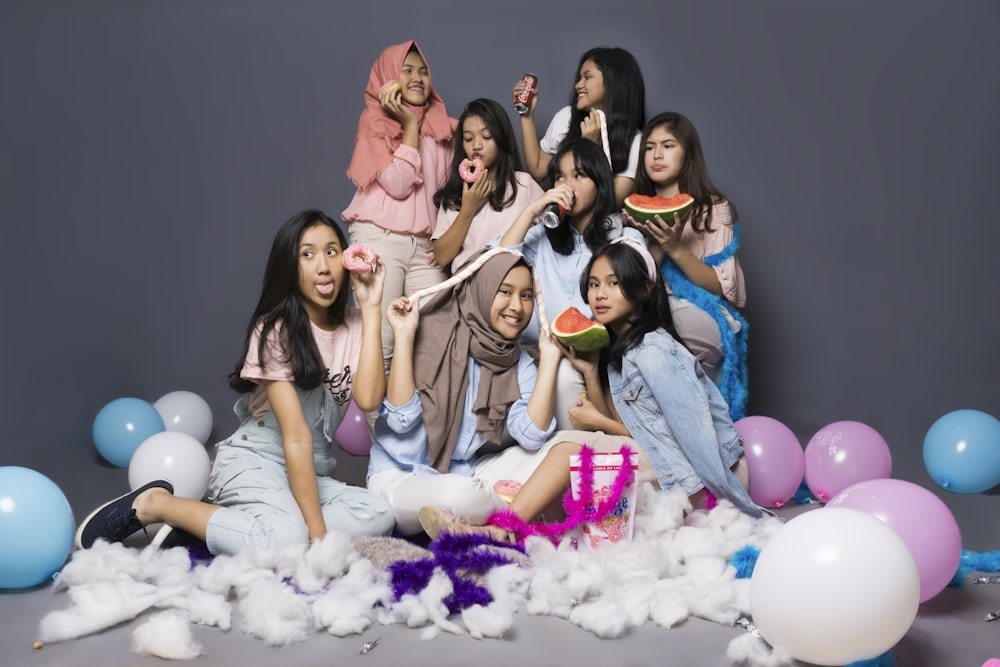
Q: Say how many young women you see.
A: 8